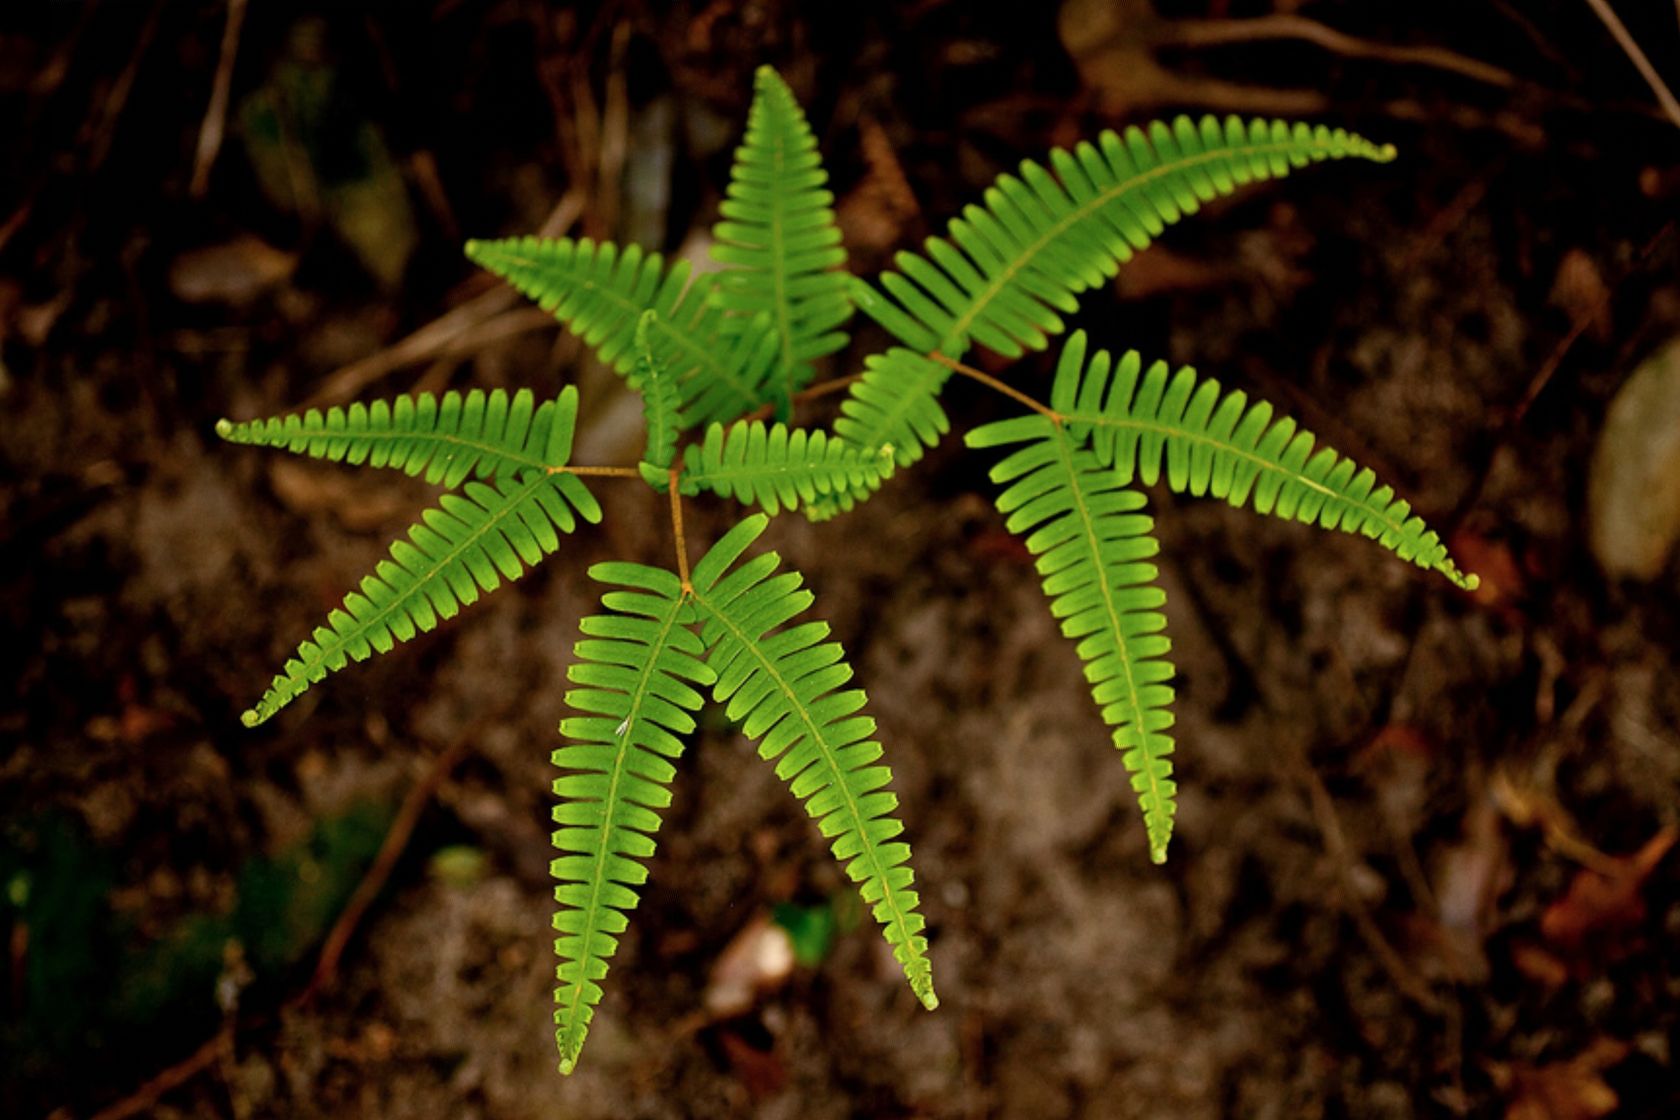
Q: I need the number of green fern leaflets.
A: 12